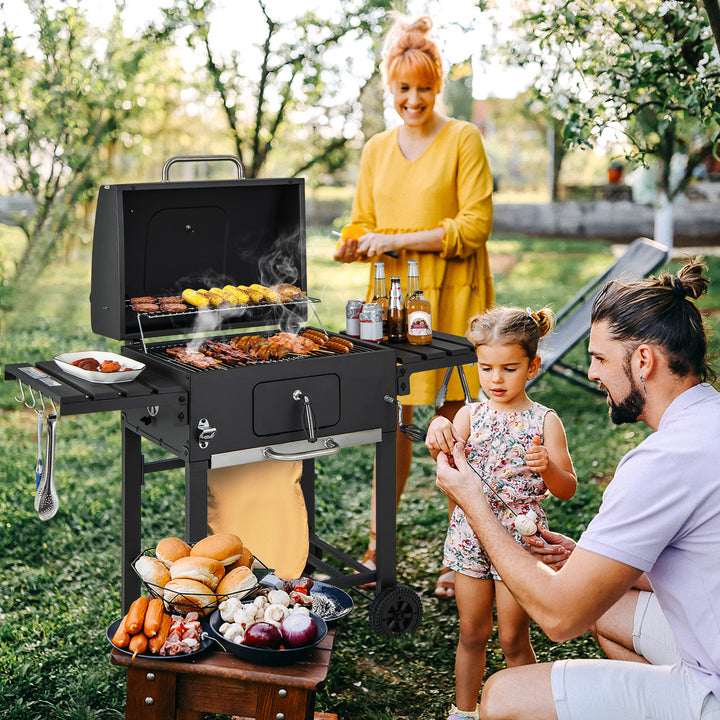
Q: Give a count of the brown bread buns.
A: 7